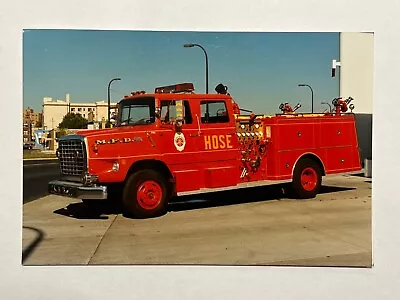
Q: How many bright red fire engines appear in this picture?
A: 1